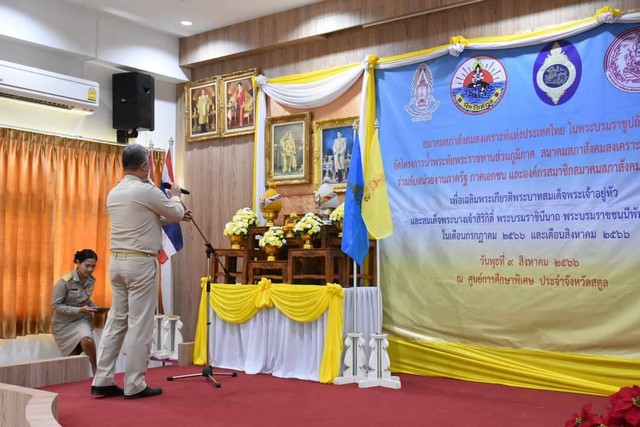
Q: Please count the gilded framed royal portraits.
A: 4